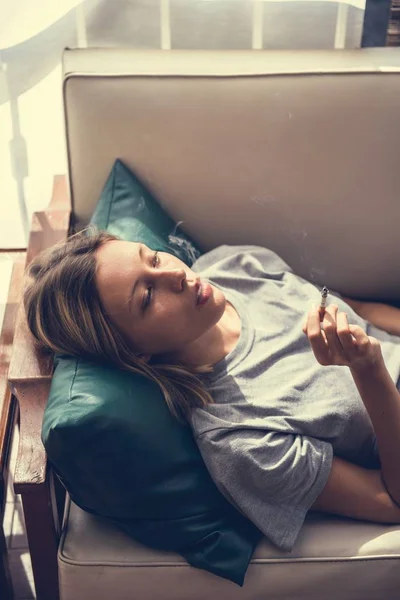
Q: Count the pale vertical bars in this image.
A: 4